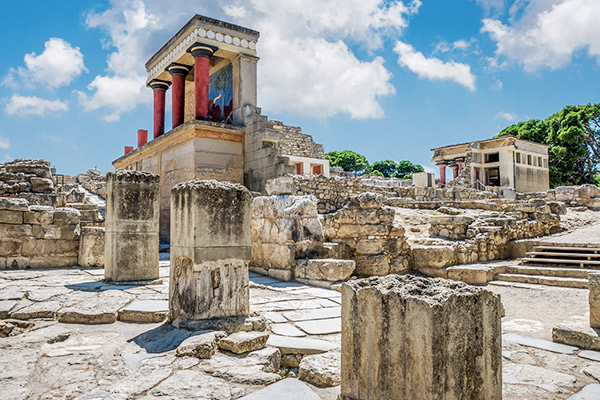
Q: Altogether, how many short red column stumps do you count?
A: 2